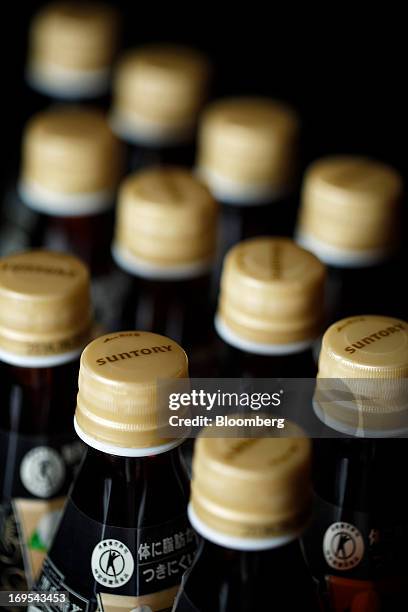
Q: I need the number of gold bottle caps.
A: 11